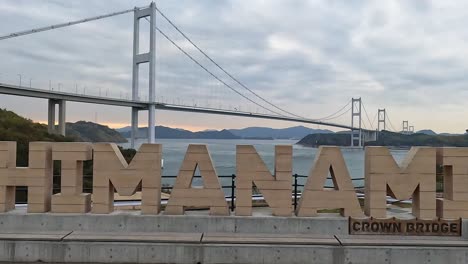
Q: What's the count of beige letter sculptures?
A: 8